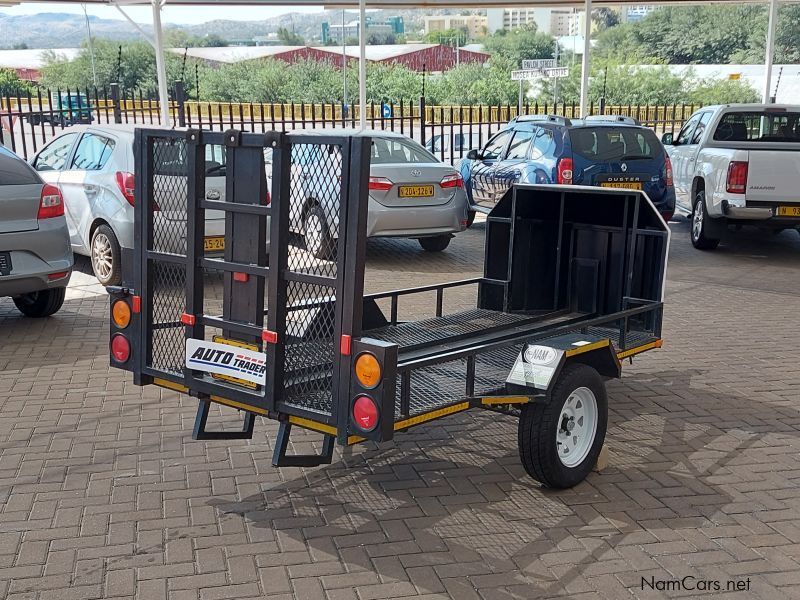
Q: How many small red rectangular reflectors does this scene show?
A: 5